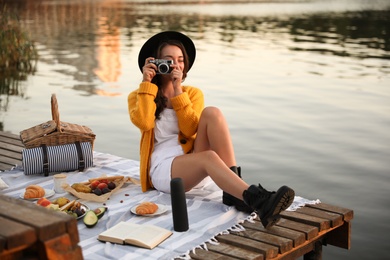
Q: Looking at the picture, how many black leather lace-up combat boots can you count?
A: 2